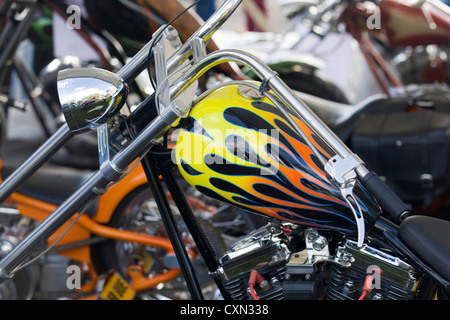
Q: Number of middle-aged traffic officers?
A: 0